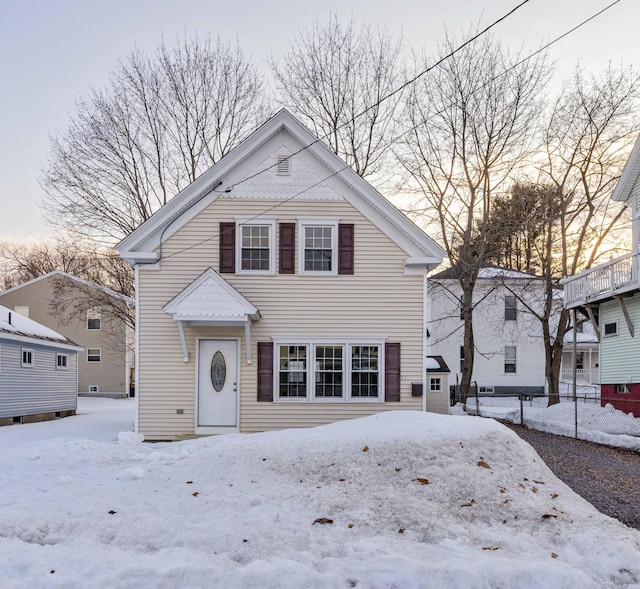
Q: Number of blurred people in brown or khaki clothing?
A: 0